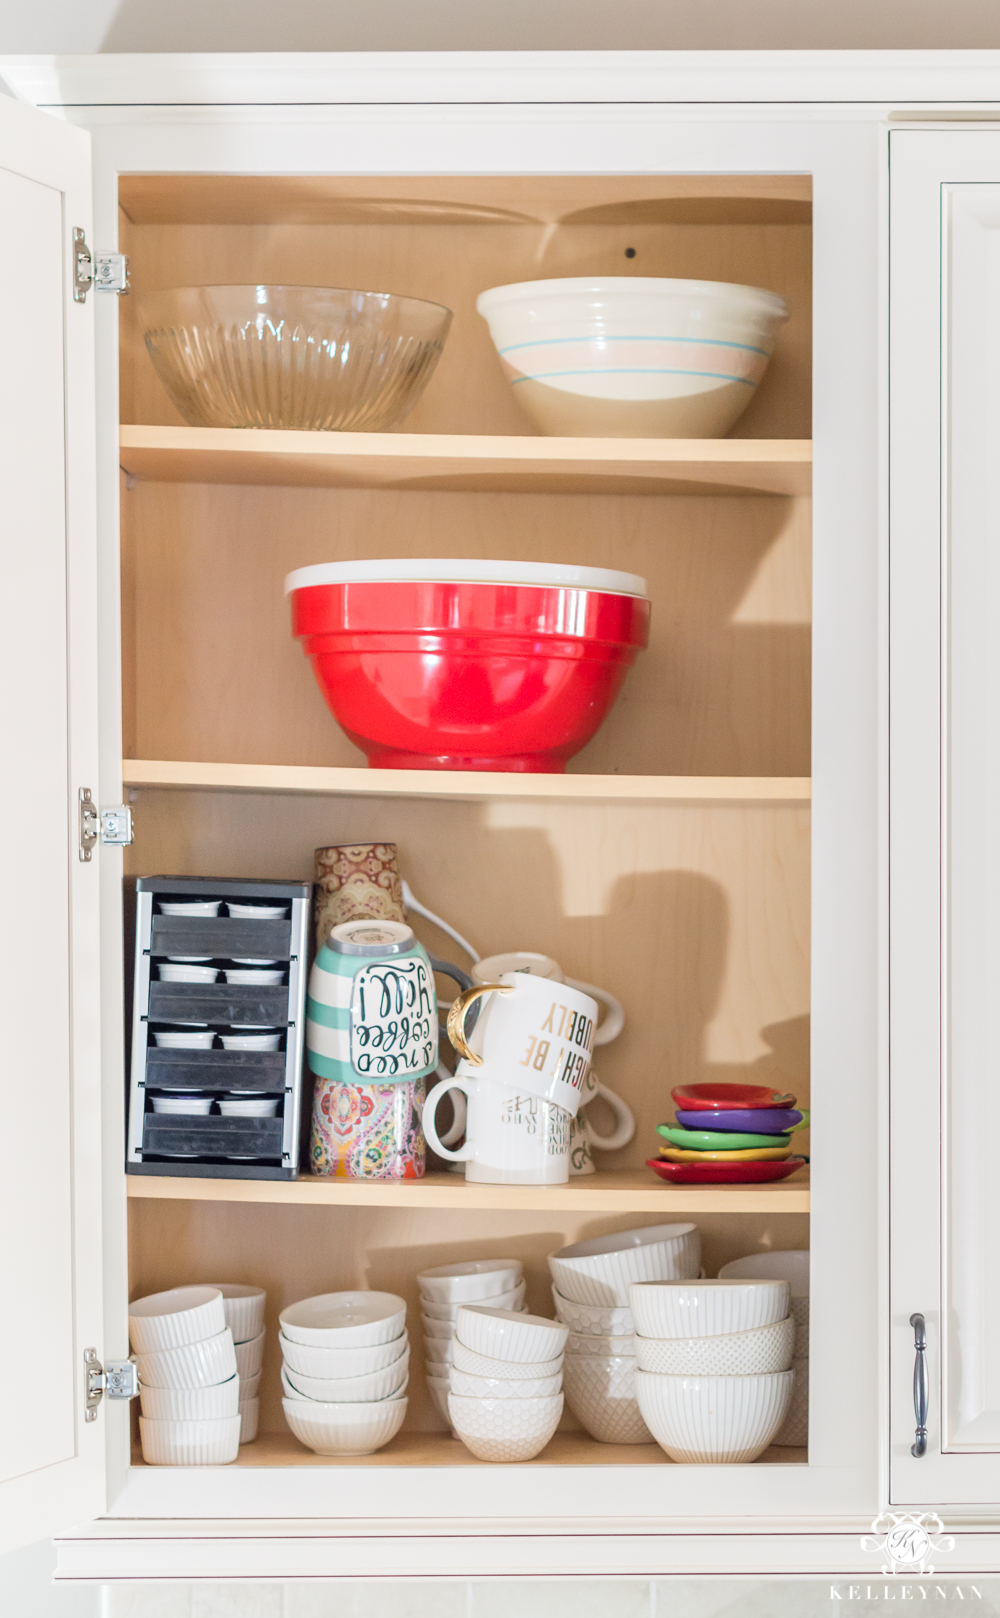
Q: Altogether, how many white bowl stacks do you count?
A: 8